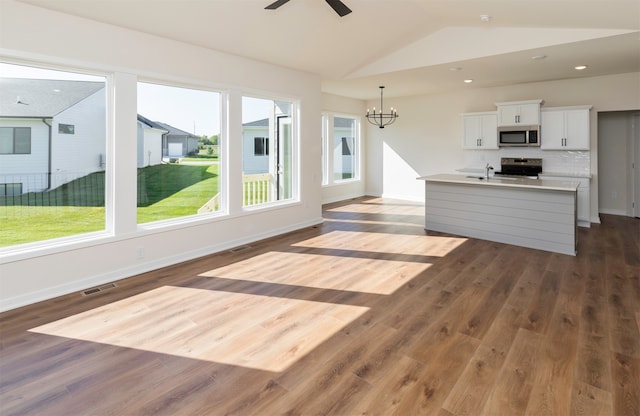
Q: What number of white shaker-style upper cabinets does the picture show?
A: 3